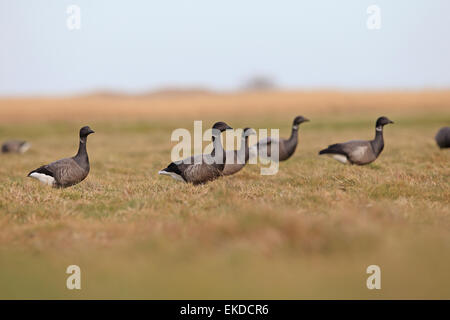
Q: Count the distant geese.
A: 2